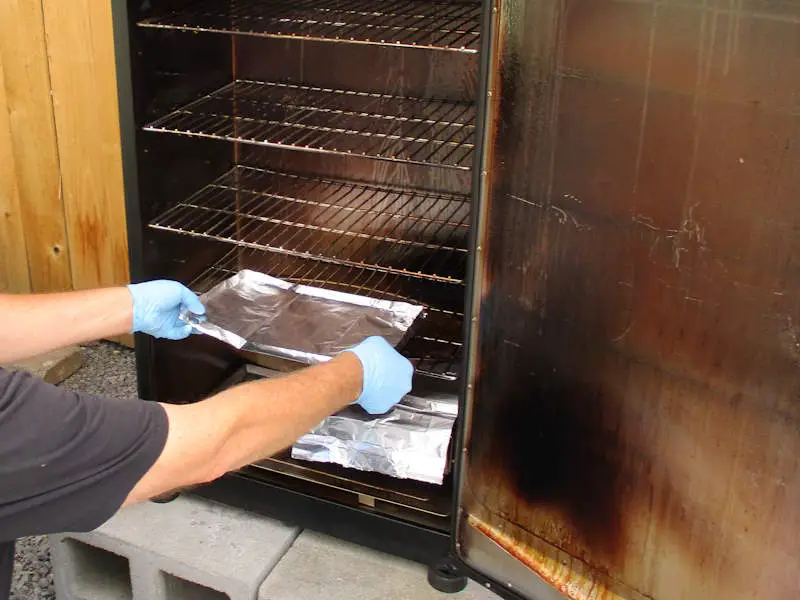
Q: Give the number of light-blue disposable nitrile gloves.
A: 2